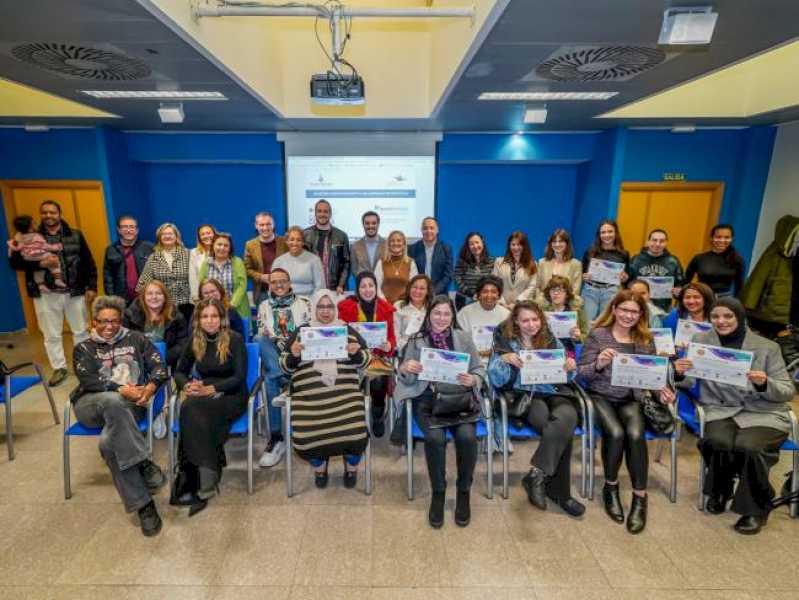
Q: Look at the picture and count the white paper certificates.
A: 12